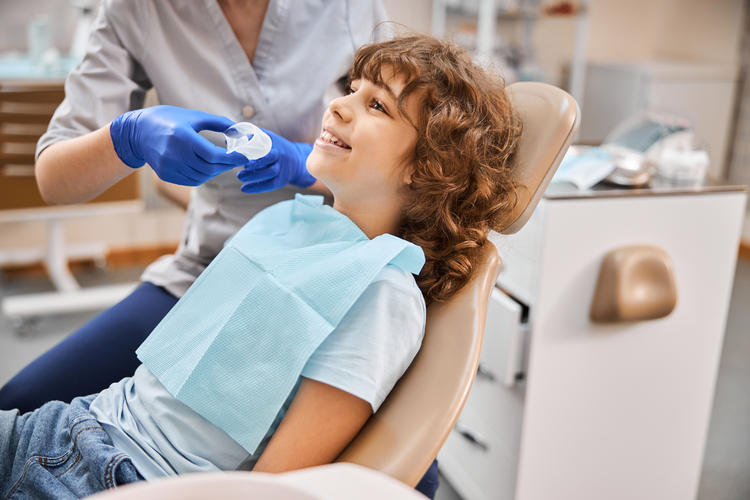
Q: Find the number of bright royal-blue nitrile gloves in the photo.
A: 2